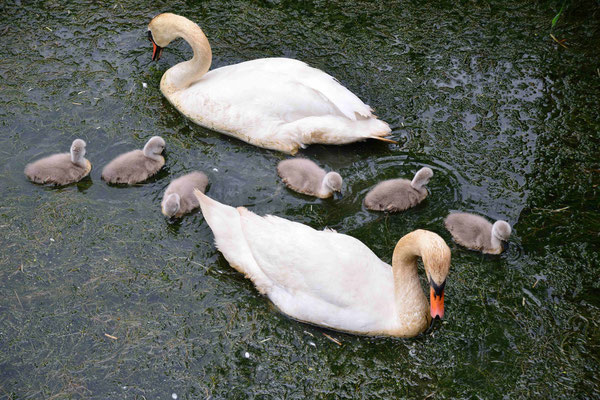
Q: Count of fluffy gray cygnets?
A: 6